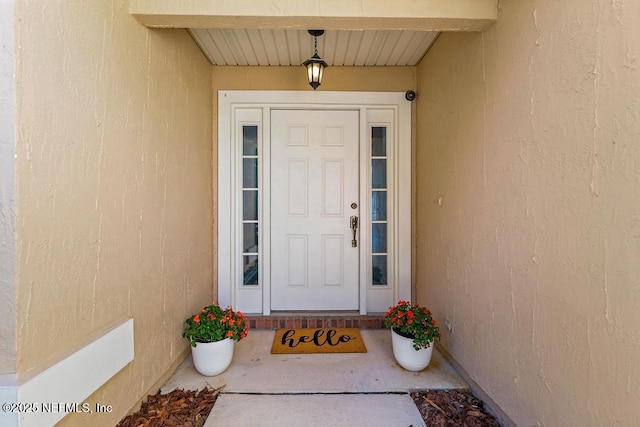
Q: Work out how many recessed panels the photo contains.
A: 6